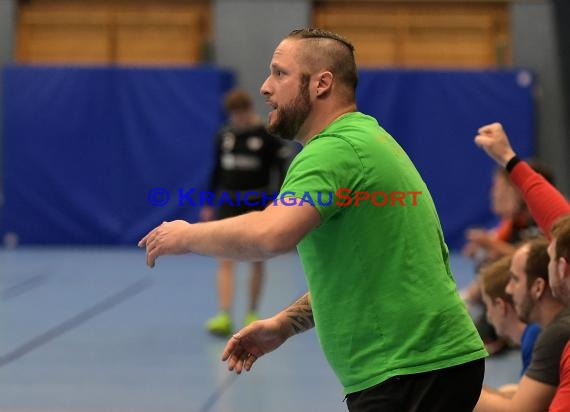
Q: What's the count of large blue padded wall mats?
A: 2